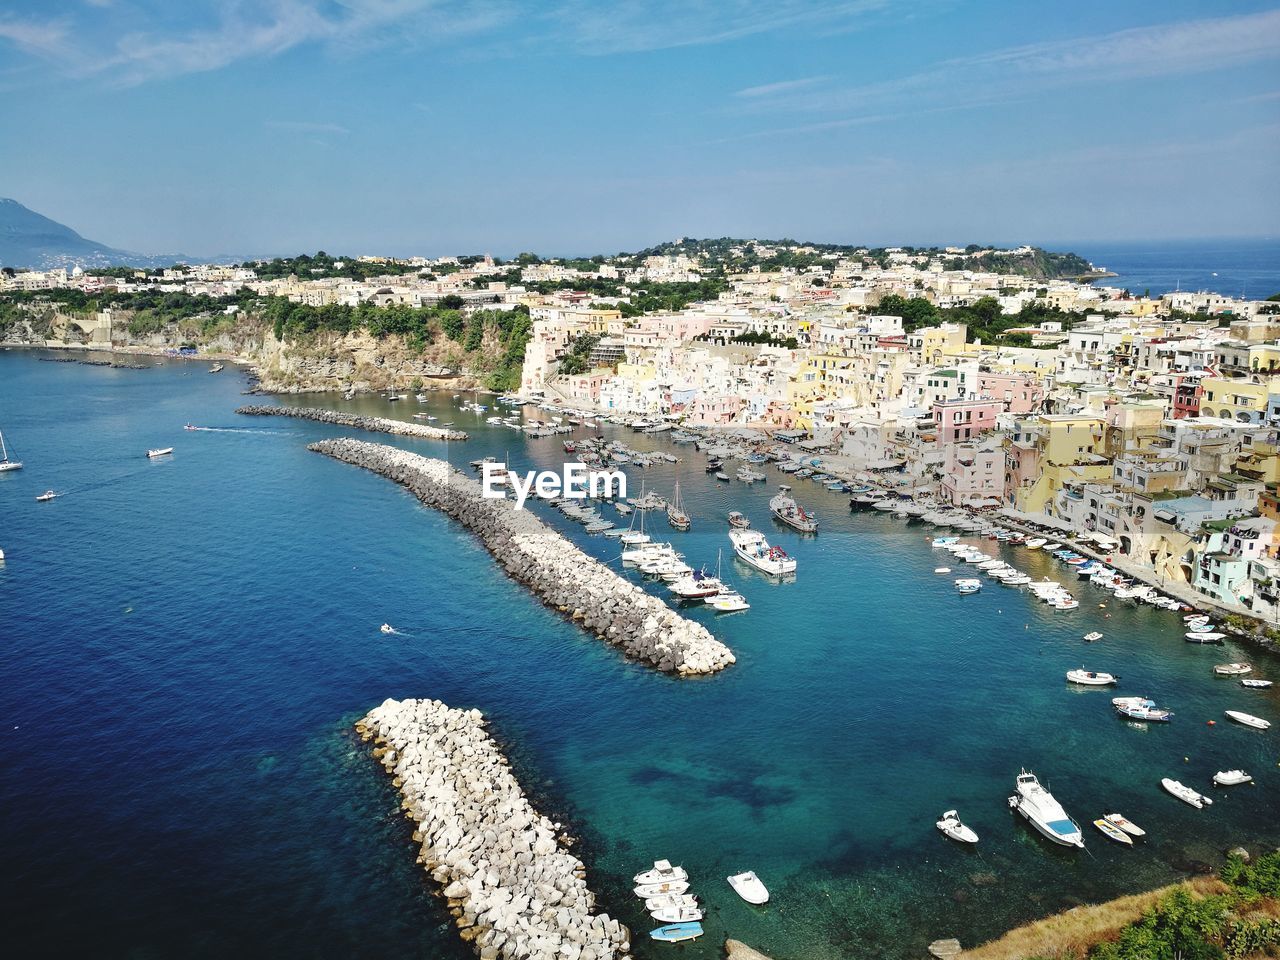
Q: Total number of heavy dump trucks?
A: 0